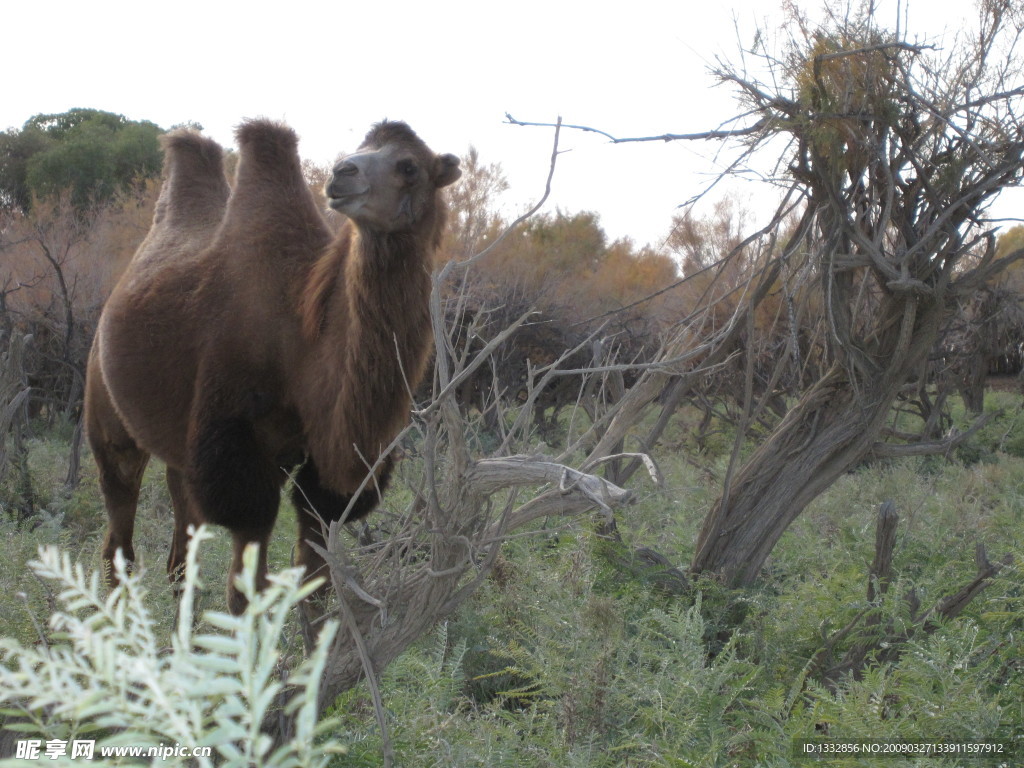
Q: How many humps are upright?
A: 2